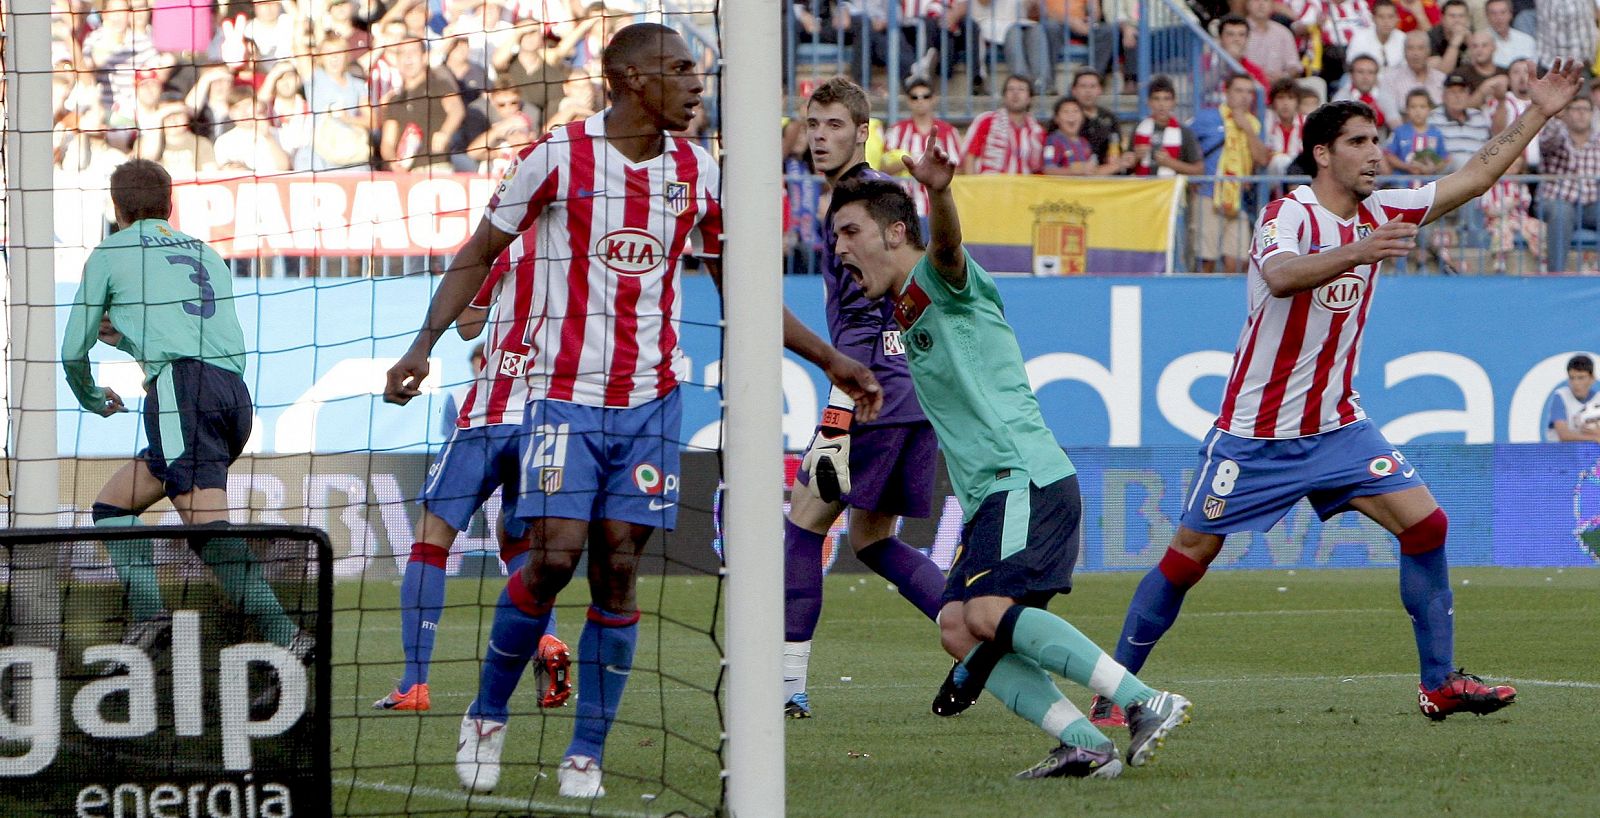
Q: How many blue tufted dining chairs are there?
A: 0